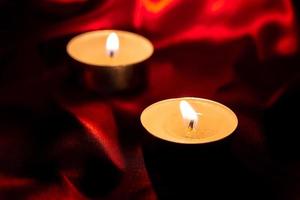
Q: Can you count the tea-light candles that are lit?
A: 2